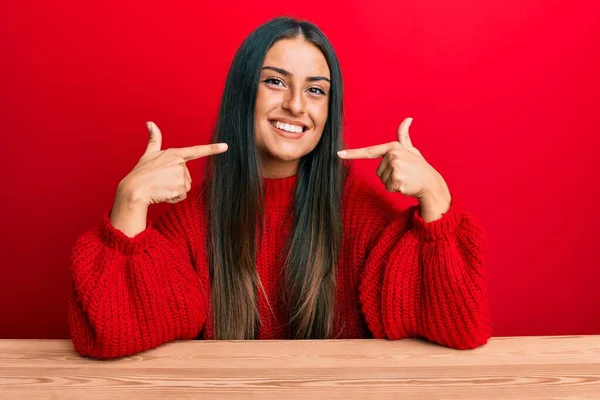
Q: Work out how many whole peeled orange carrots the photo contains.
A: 0